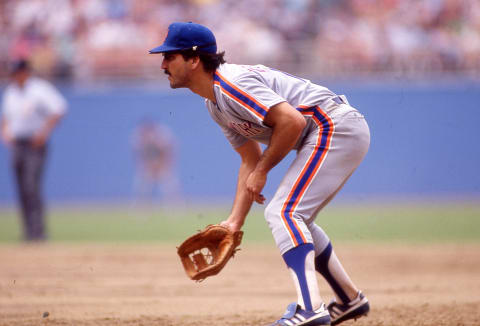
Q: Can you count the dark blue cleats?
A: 2